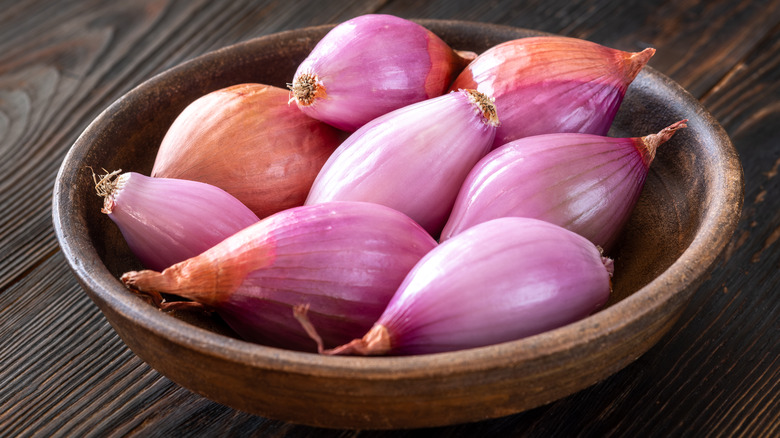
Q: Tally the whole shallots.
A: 8